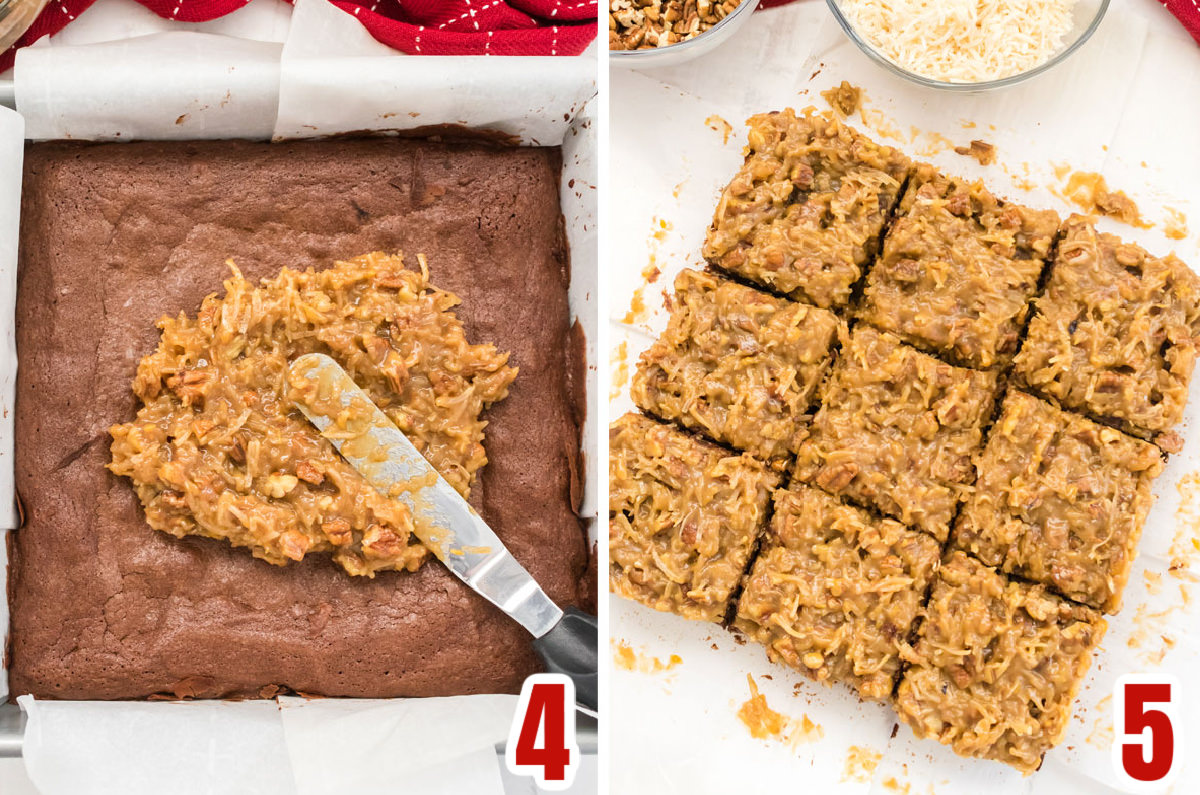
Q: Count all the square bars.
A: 9